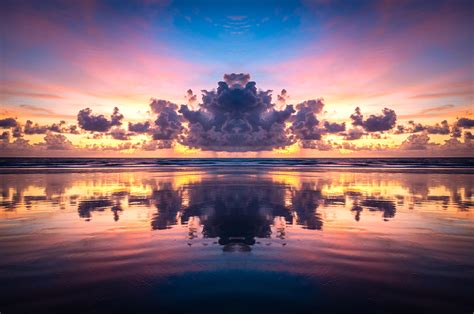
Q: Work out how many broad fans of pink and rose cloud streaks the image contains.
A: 2